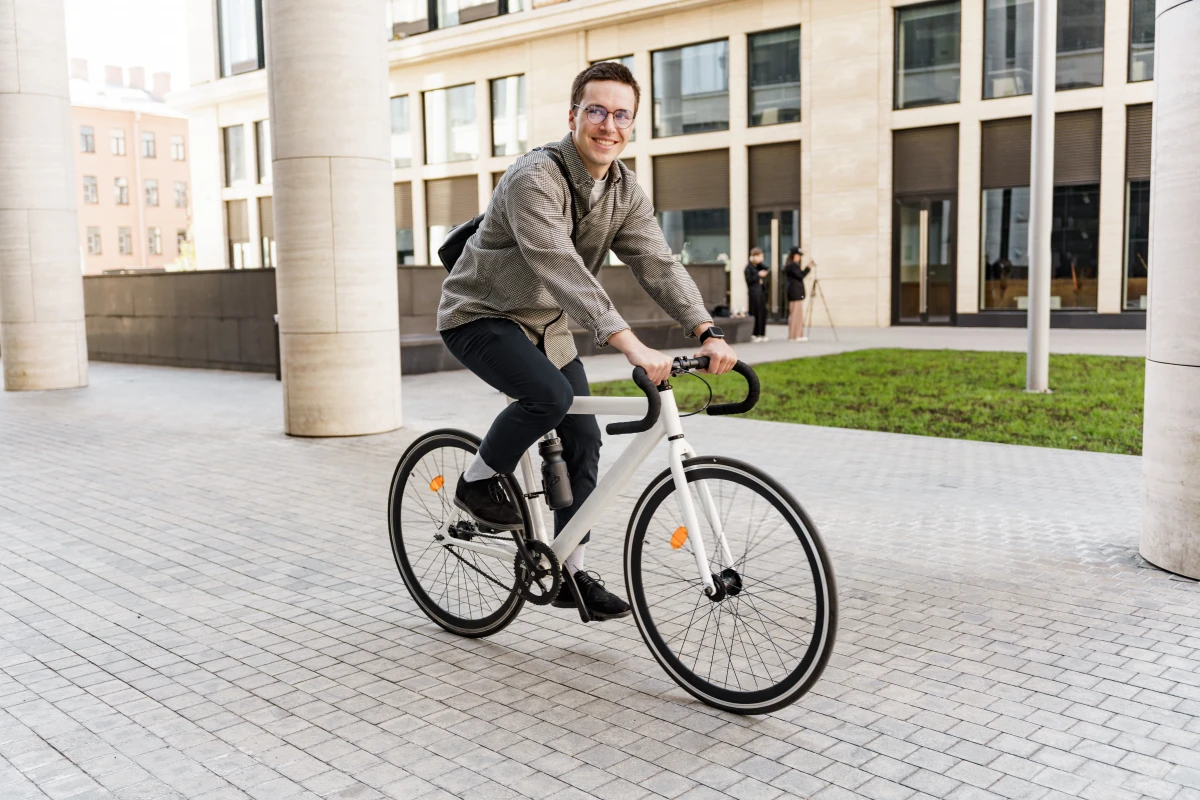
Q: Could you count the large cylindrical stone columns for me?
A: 3